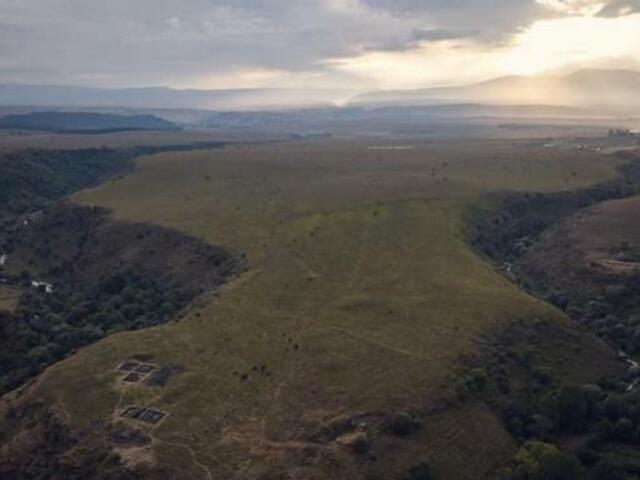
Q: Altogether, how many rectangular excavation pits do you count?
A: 5